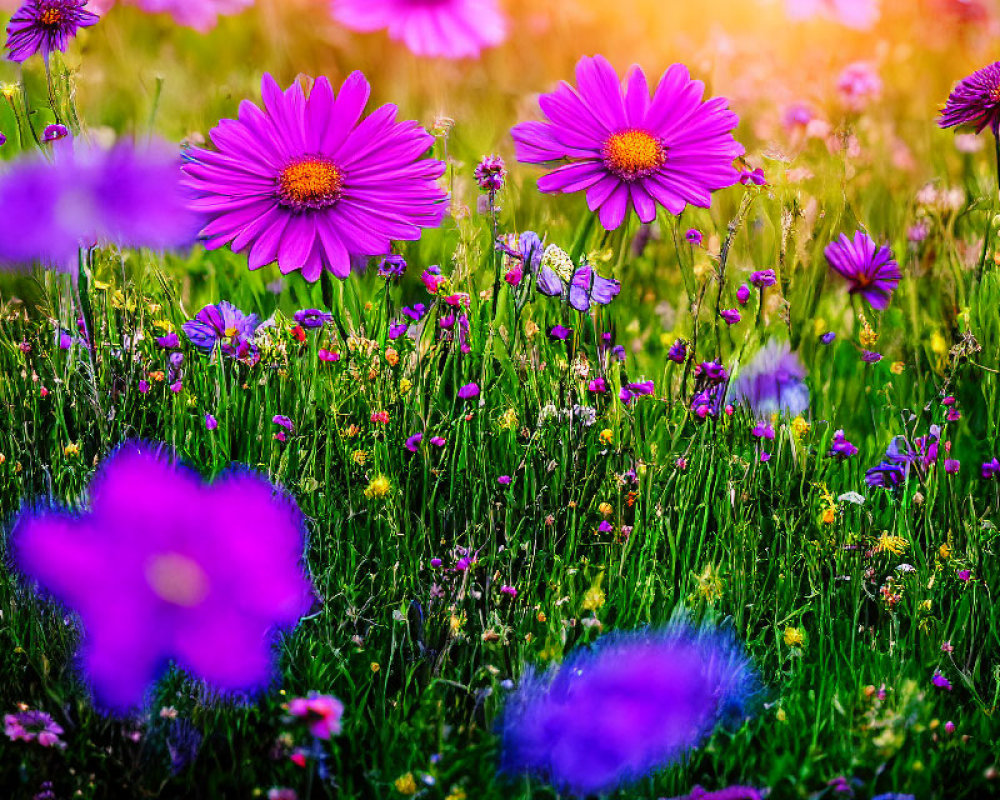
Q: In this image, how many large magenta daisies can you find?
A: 2